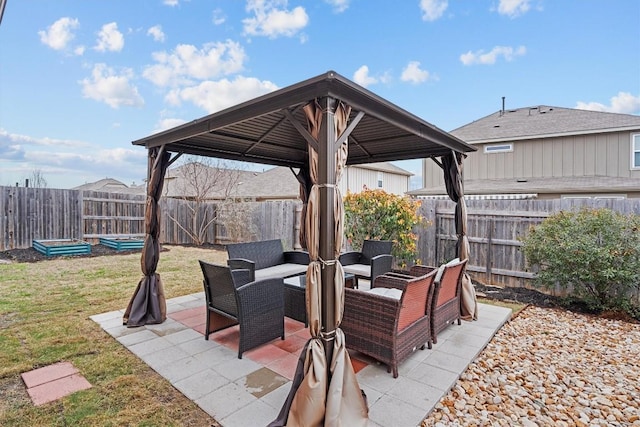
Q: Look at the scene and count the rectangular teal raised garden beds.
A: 2